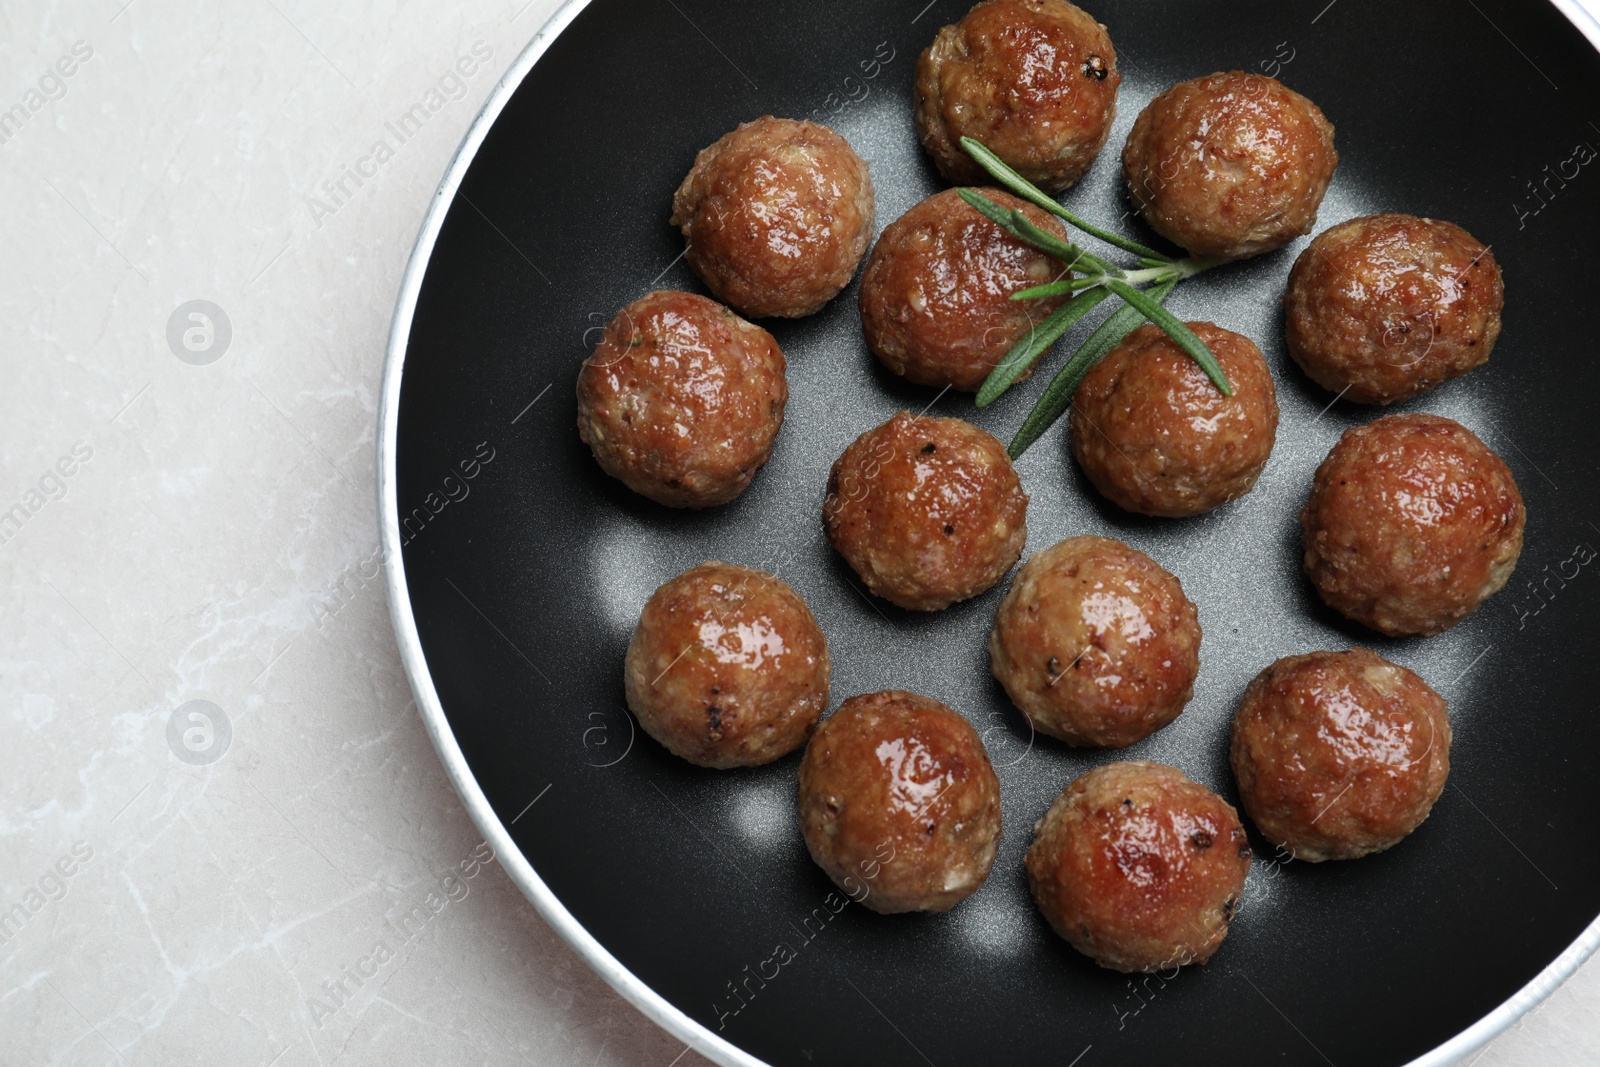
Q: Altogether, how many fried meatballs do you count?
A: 14